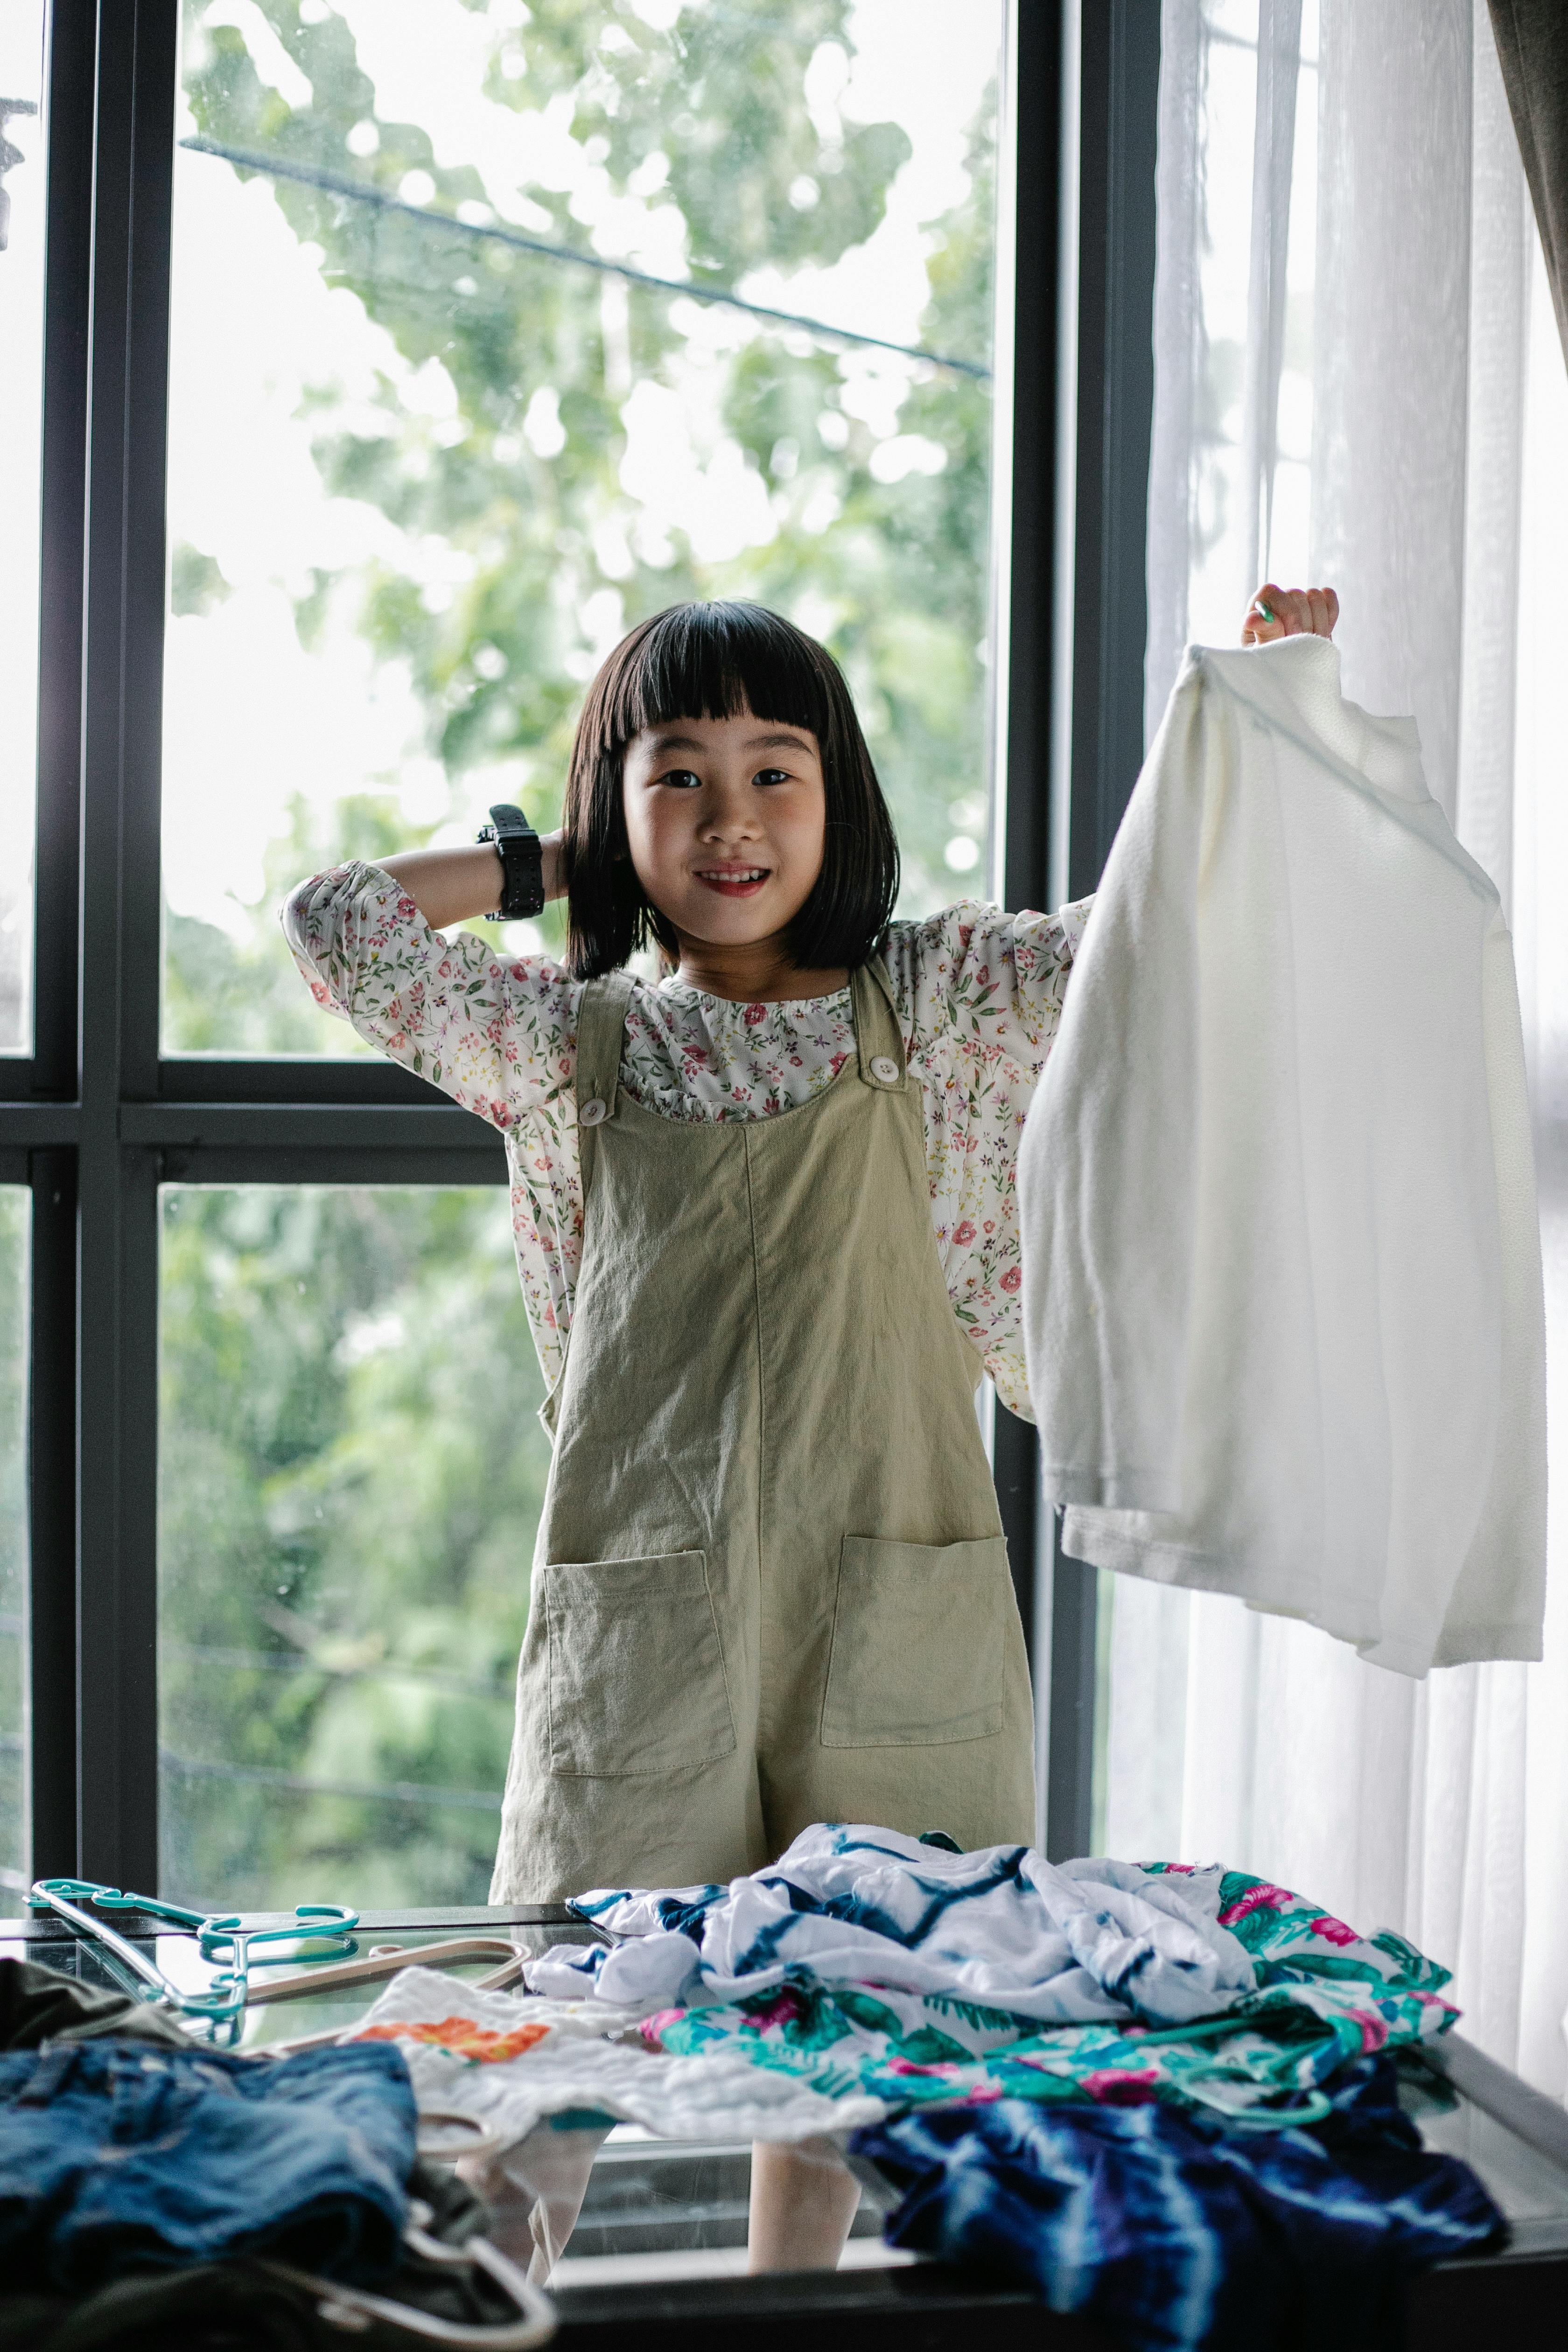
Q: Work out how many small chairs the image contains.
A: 0